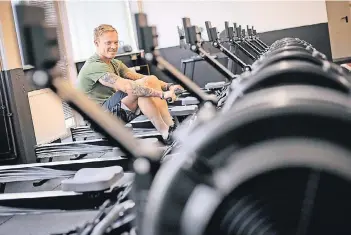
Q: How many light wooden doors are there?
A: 1